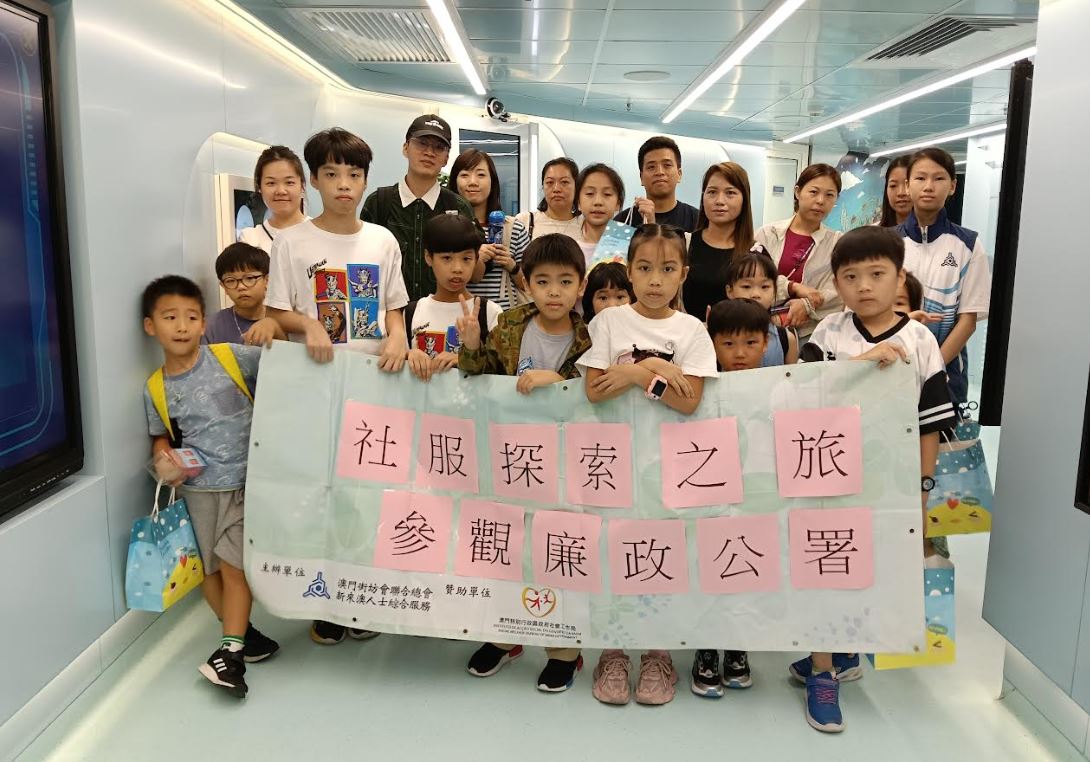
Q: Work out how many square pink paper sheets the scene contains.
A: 12